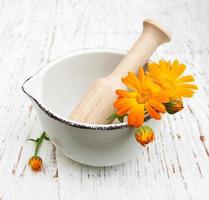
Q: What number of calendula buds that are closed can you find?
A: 3